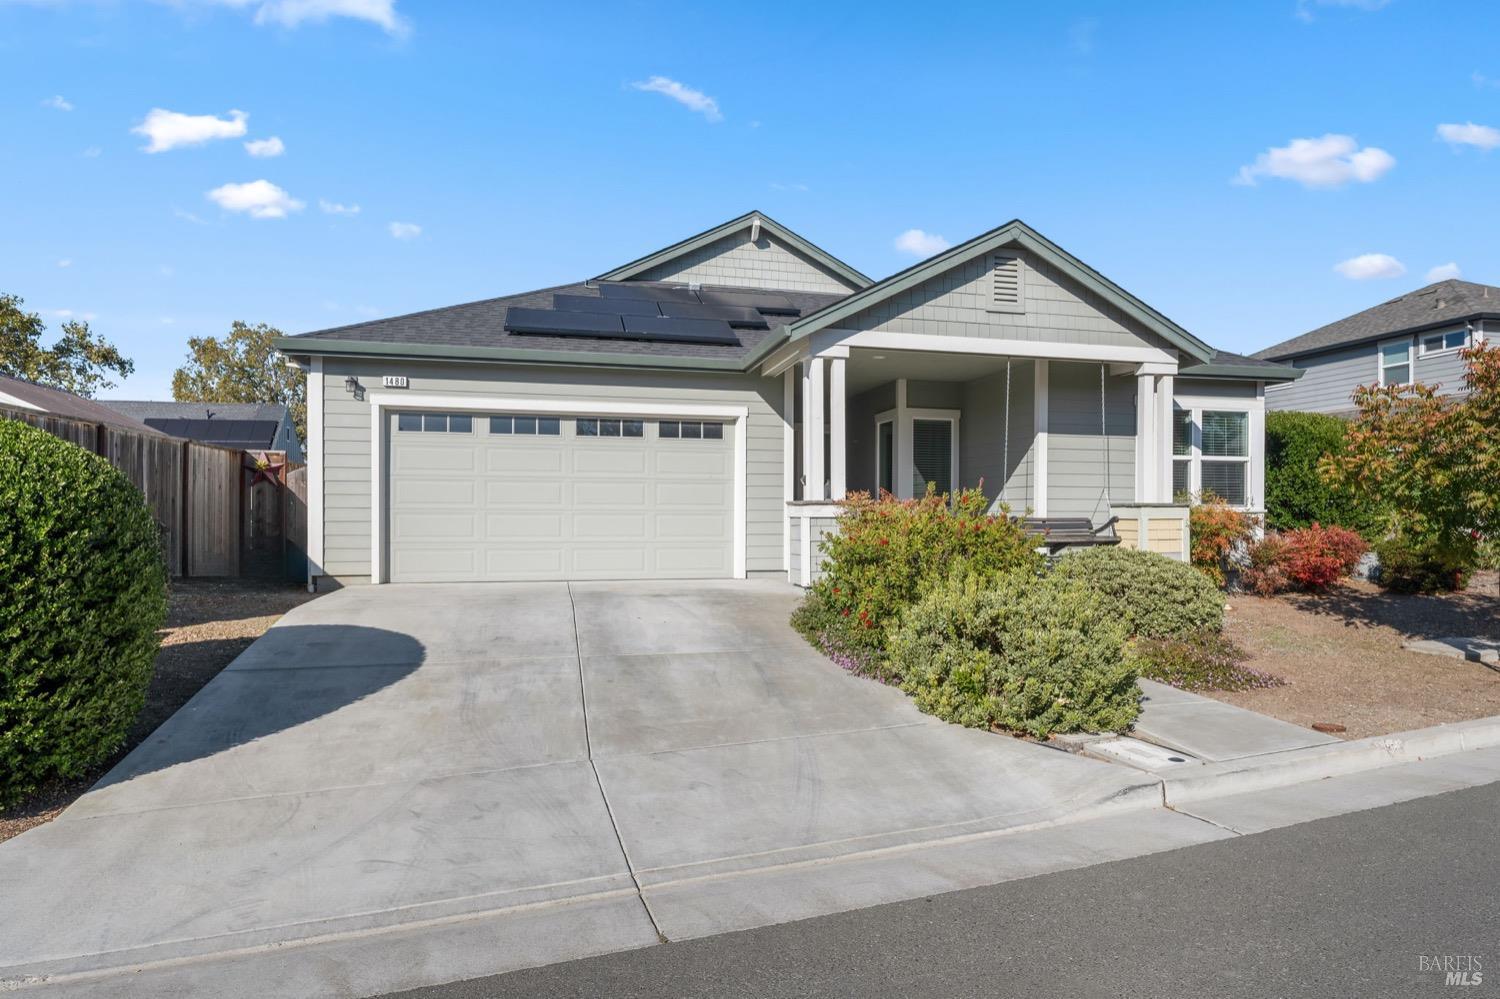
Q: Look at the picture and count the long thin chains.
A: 2